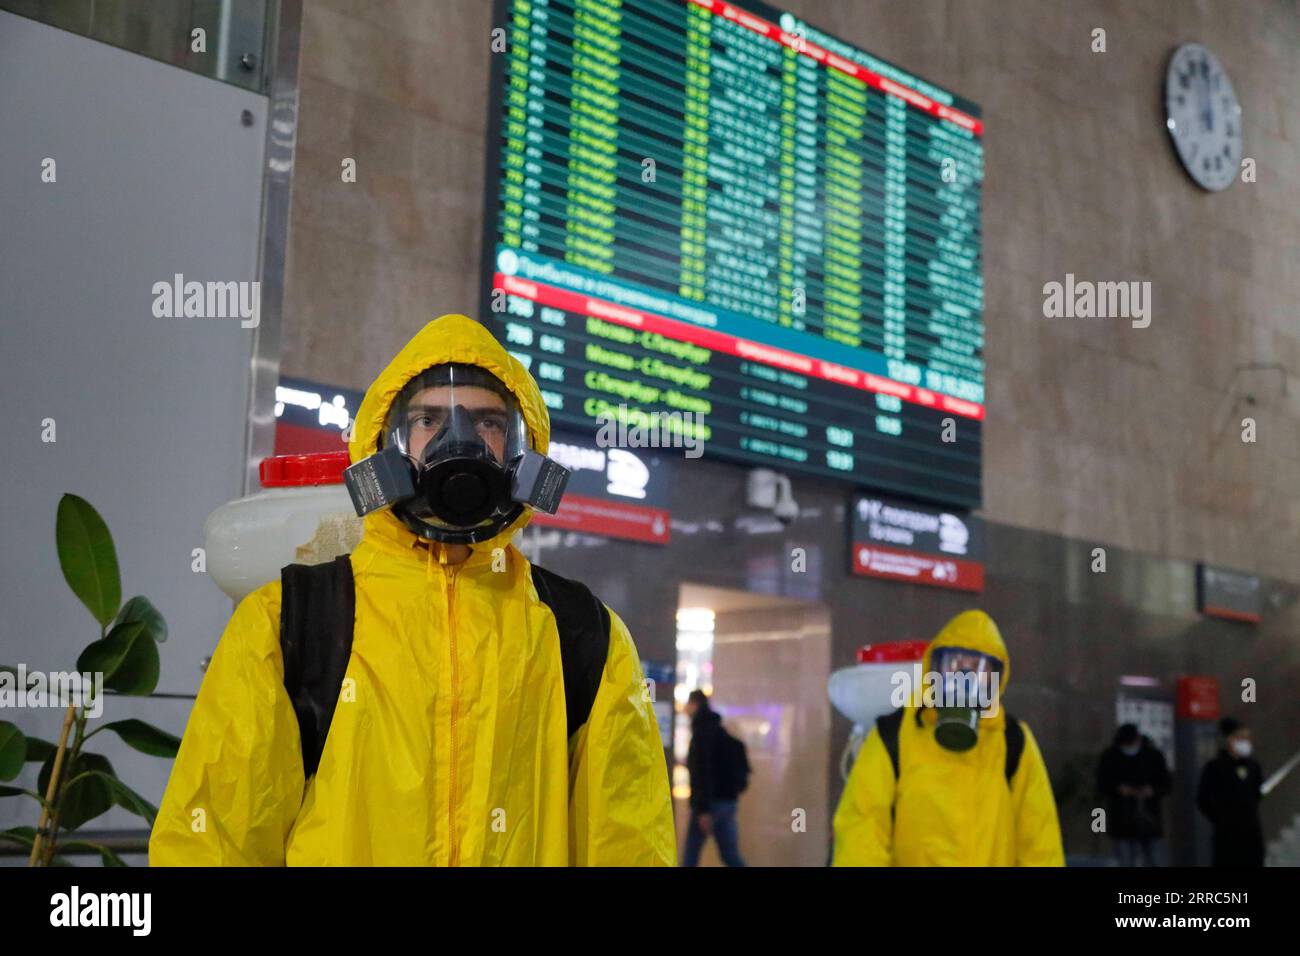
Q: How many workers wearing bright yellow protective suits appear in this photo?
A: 2